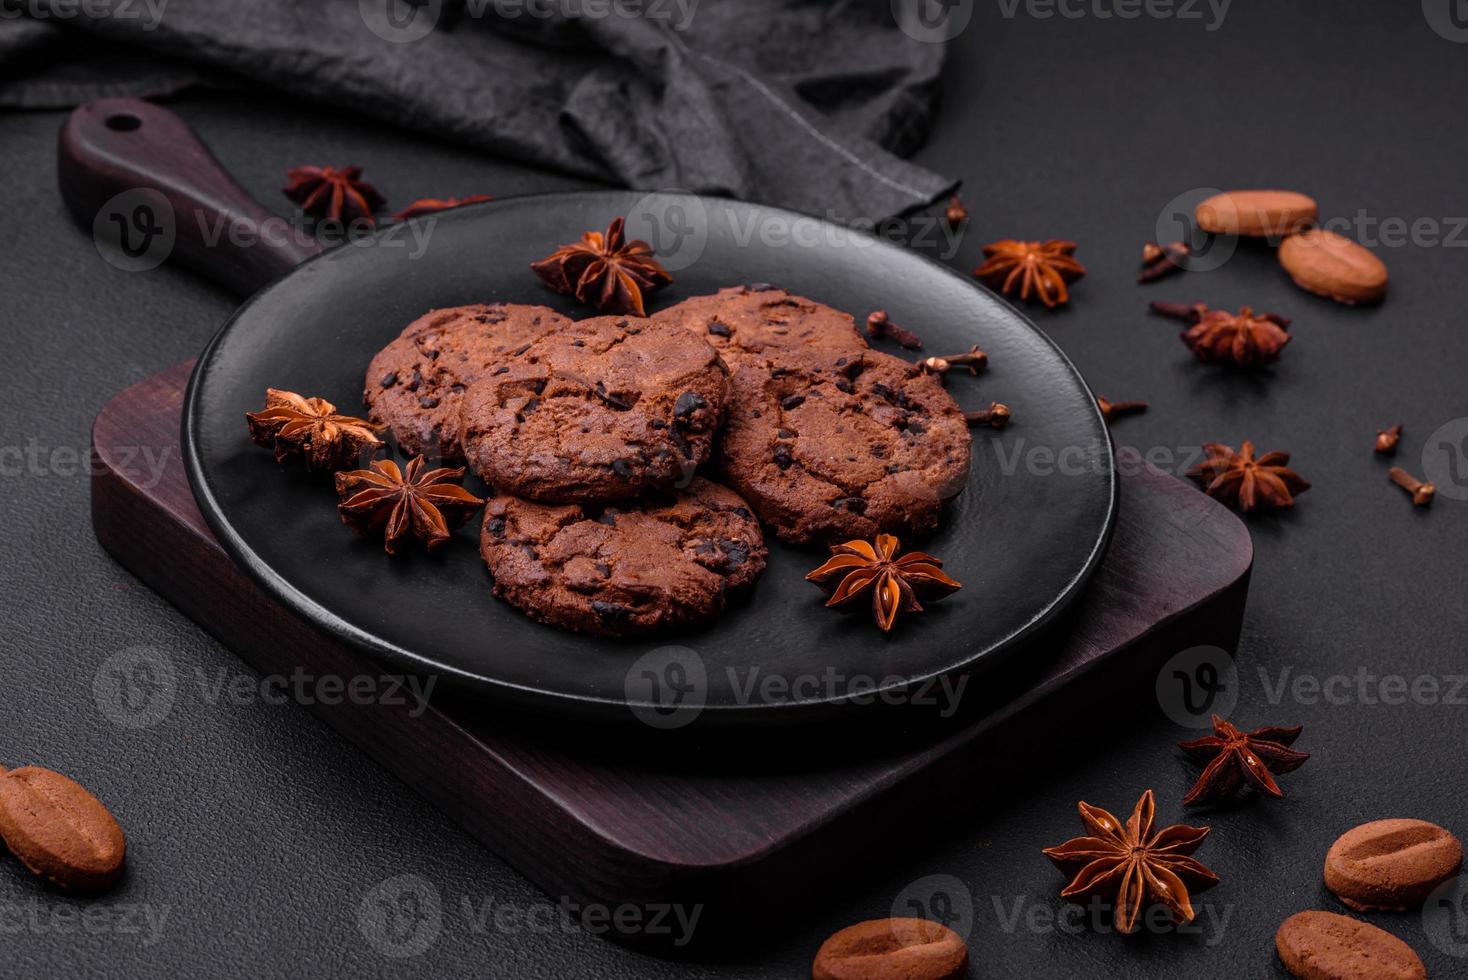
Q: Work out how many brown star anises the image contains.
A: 11